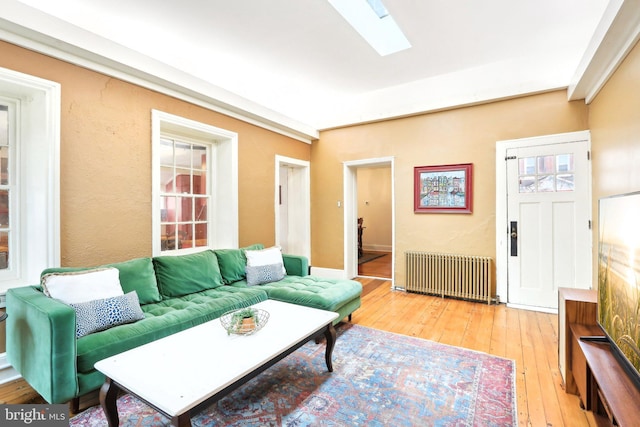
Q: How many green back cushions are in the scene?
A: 3